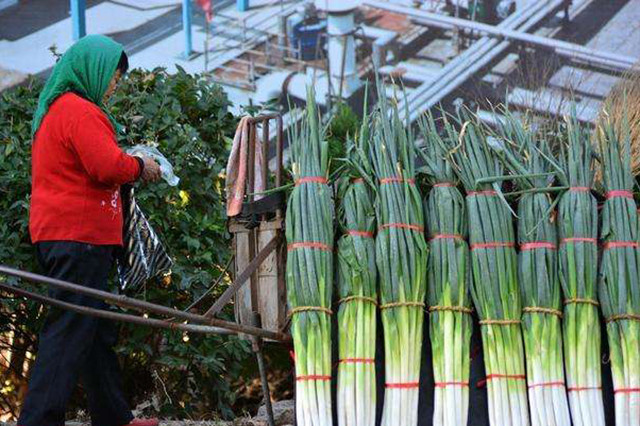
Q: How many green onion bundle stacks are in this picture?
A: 8